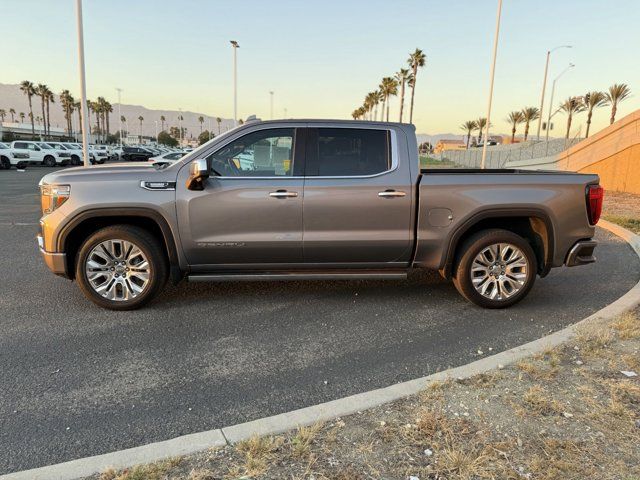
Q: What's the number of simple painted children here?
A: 0